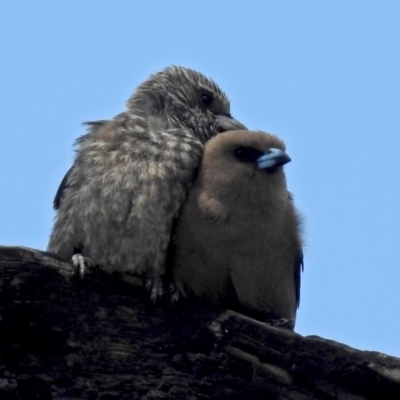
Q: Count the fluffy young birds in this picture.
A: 1